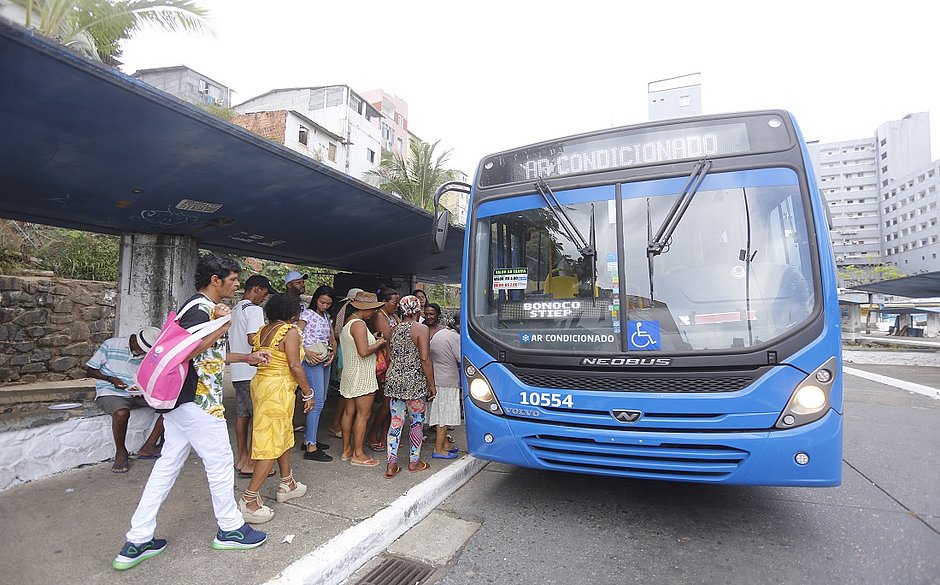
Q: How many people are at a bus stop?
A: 13